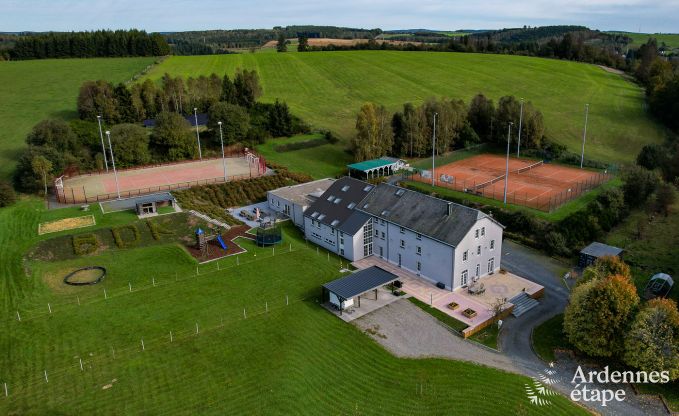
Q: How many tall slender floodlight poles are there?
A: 8